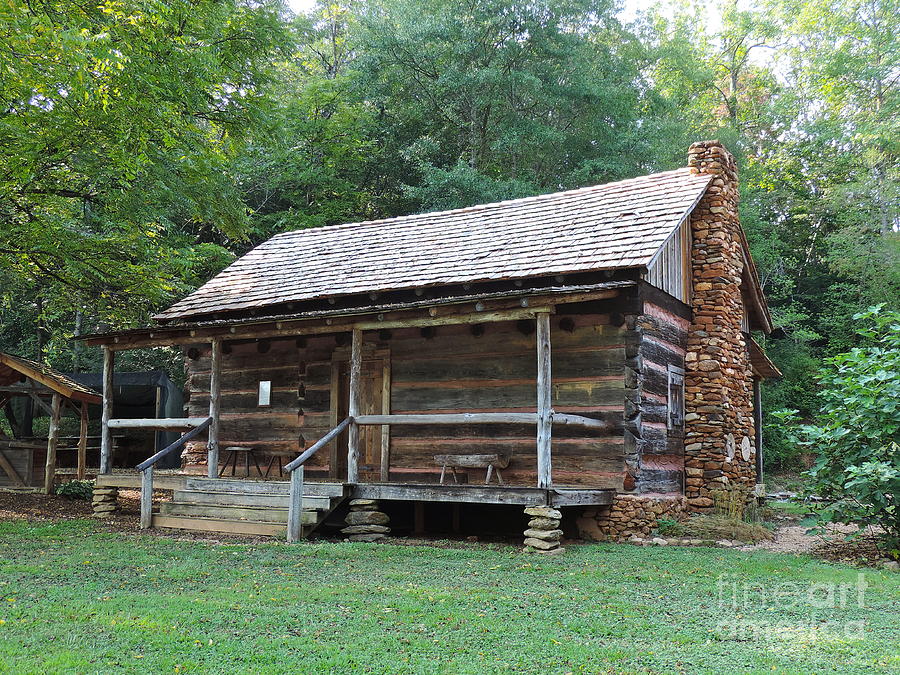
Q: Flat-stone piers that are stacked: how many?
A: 3